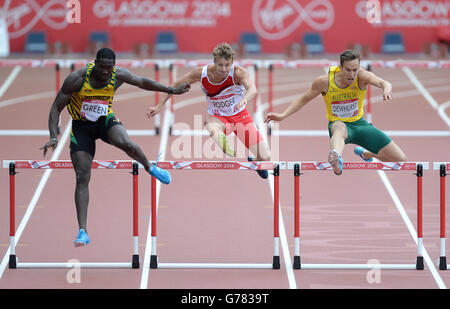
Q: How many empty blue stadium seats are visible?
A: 6